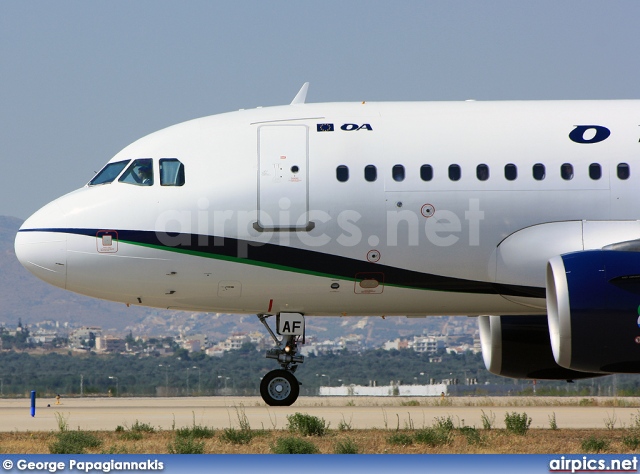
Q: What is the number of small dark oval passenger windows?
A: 11